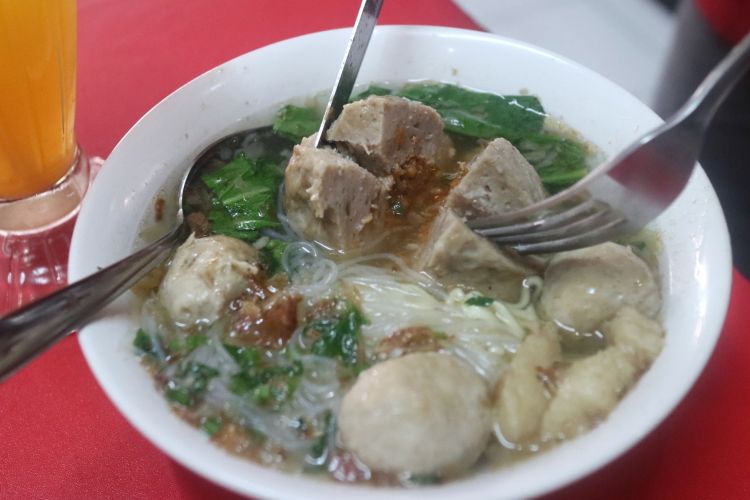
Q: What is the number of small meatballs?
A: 3